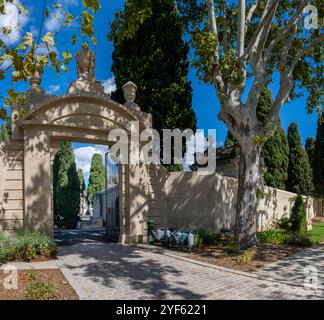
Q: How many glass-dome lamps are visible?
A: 0